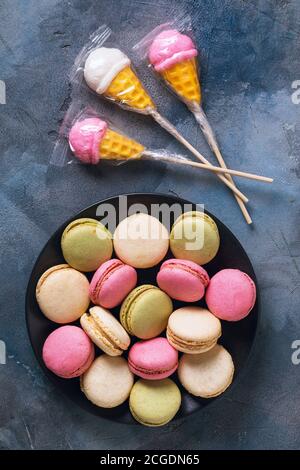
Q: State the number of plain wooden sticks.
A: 3